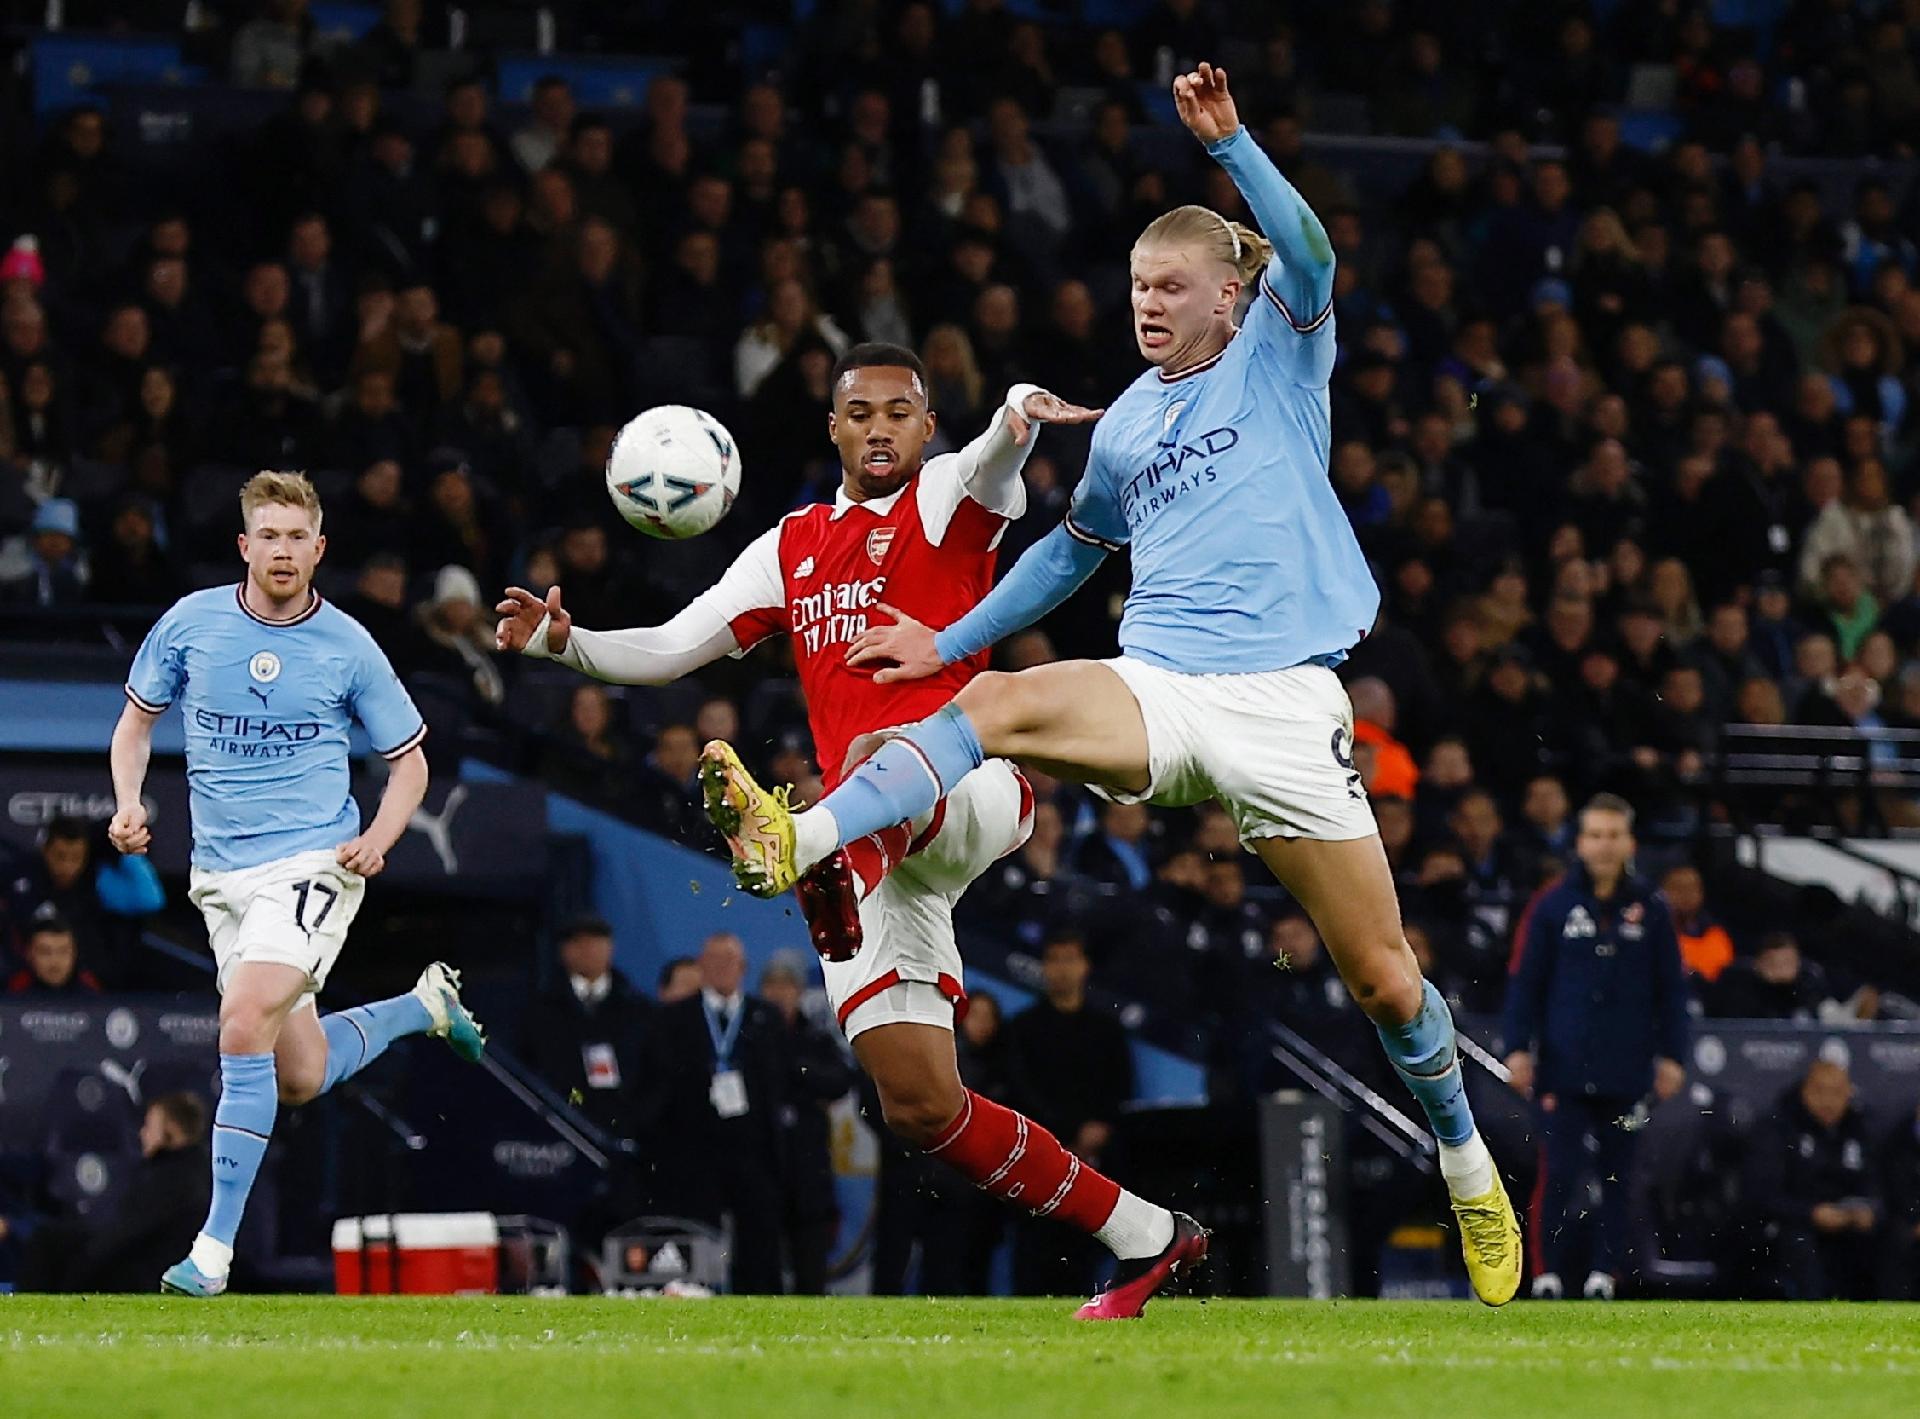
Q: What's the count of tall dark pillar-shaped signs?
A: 1